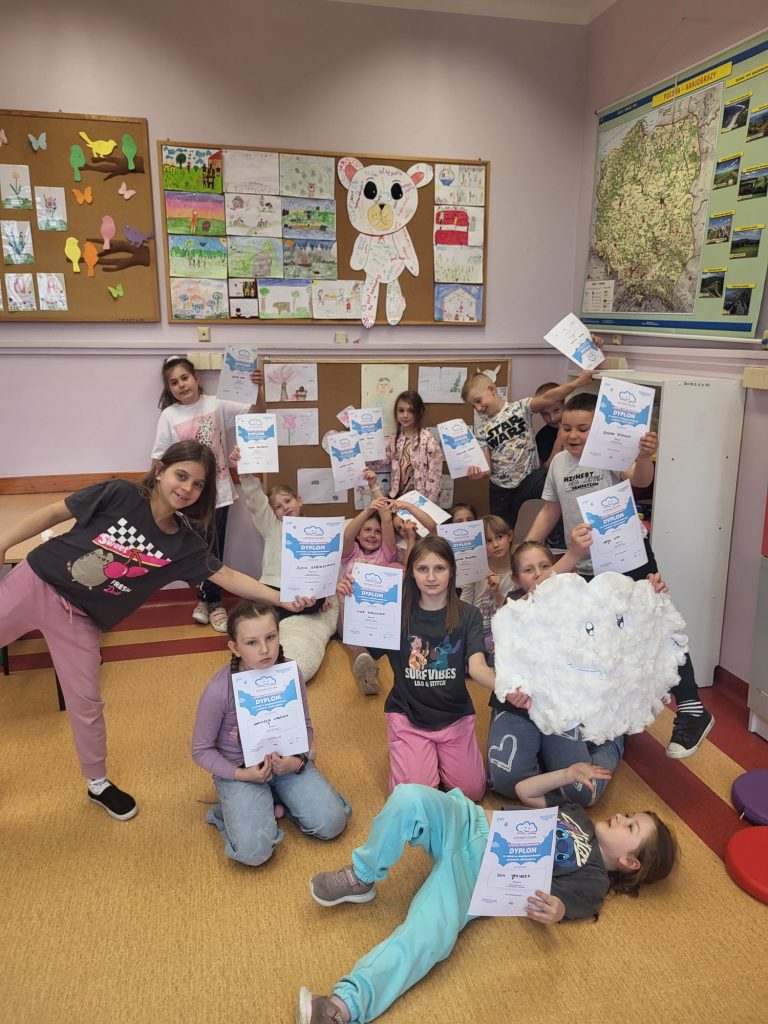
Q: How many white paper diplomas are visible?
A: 14